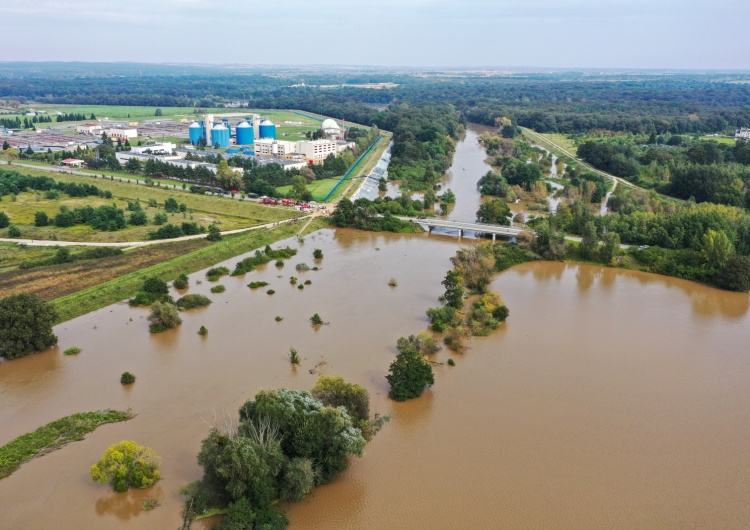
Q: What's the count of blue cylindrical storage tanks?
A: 4